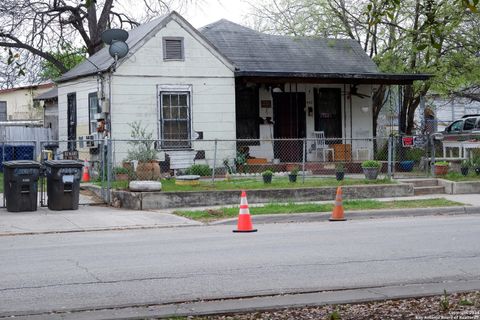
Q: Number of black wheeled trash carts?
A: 2